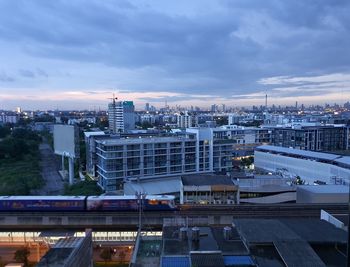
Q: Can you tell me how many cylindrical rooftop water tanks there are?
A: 3